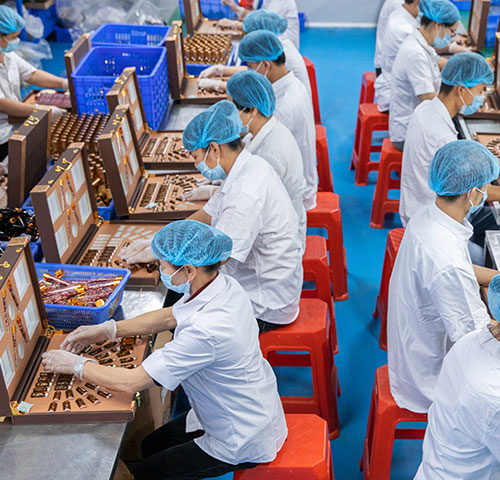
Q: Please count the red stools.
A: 11